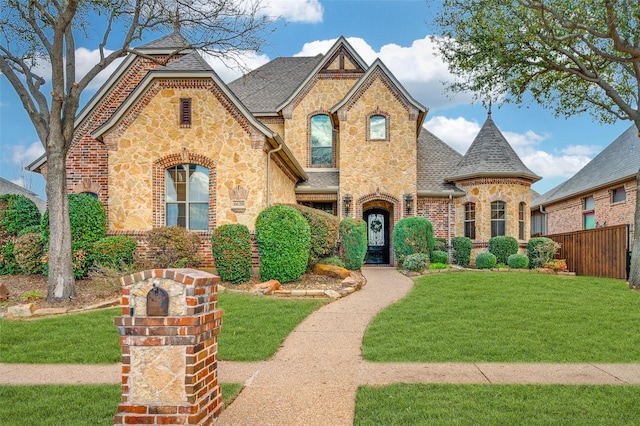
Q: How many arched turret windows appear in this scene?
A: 3